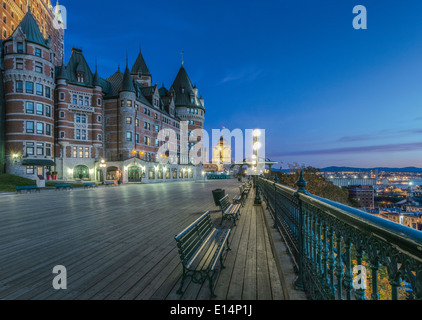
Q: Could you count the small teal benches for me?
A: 4